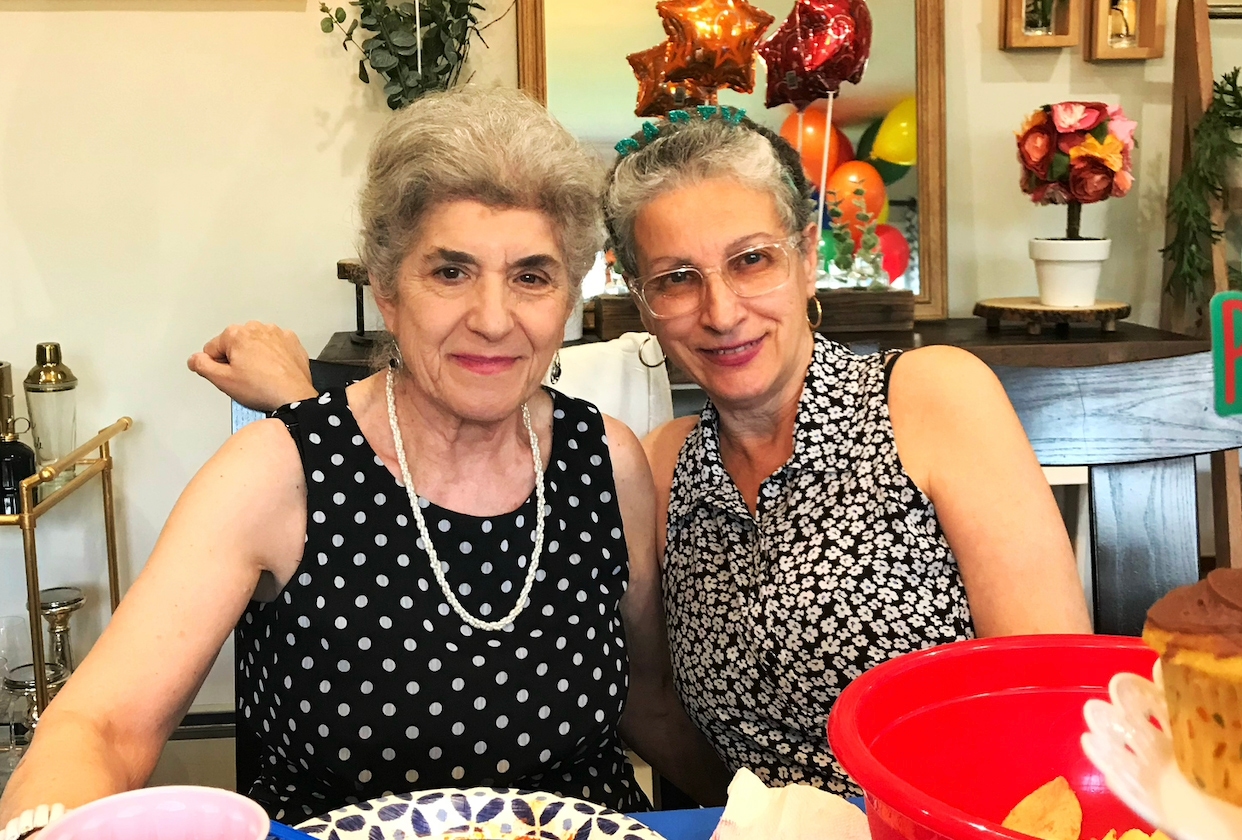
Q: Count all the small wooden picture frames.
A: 2